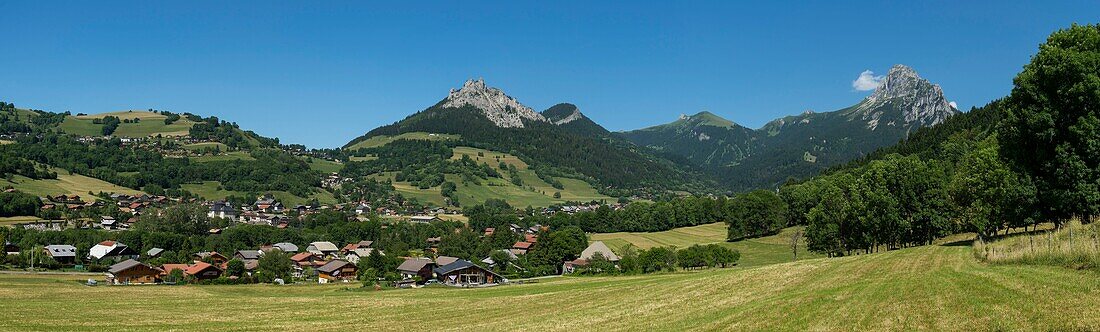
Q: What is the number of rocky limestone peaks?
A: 2